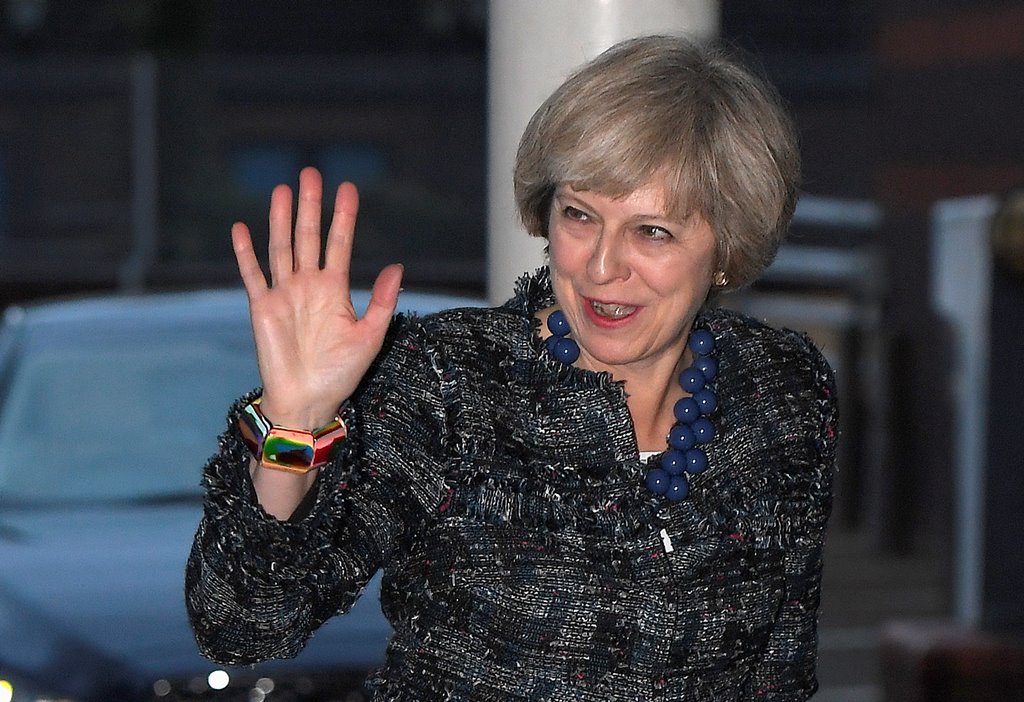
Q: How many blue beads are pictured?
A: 14